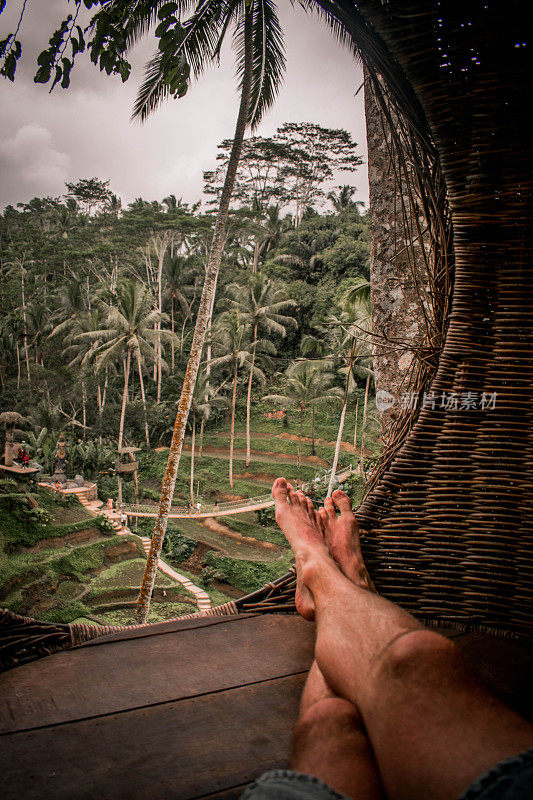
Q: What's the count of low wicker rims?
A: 1